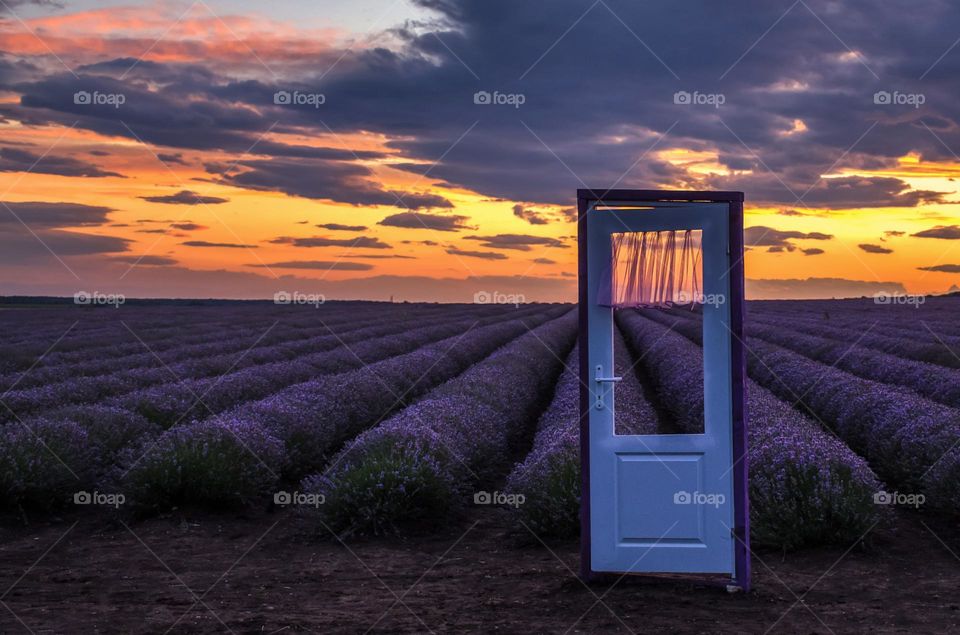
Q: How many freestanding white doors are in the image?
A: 1